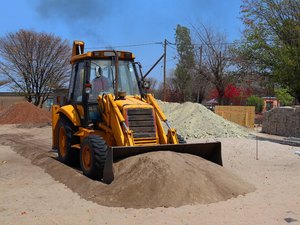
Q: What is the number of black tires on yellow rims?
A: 2